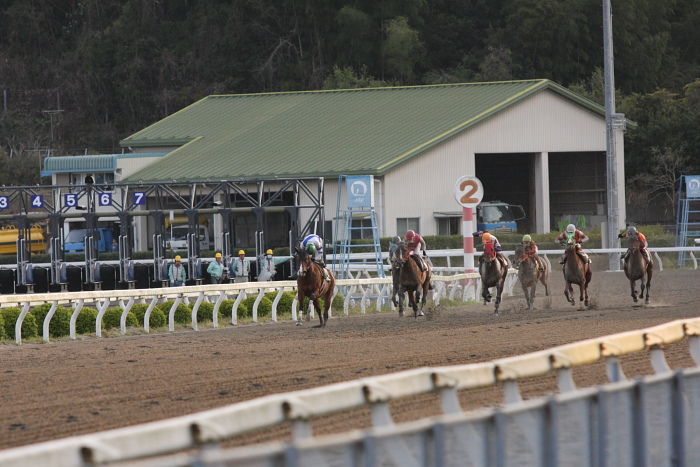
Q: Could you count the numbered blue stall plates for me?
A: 5